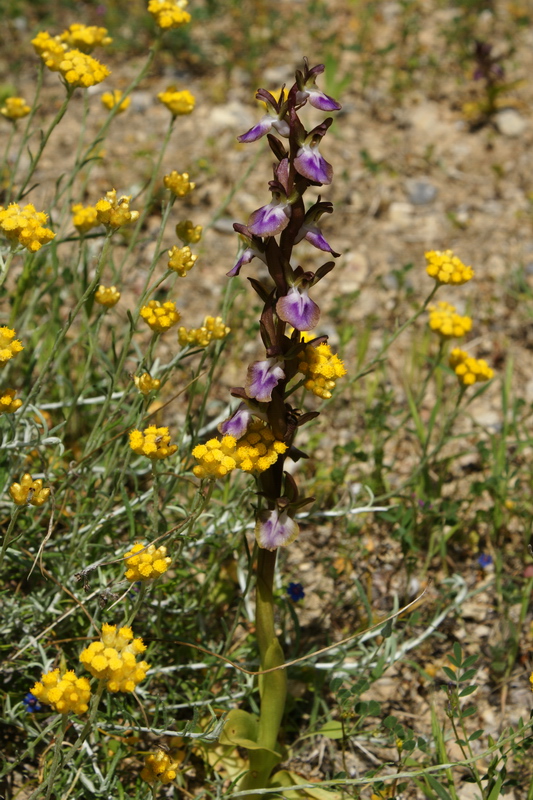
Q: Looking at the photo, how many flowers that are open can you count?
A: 10